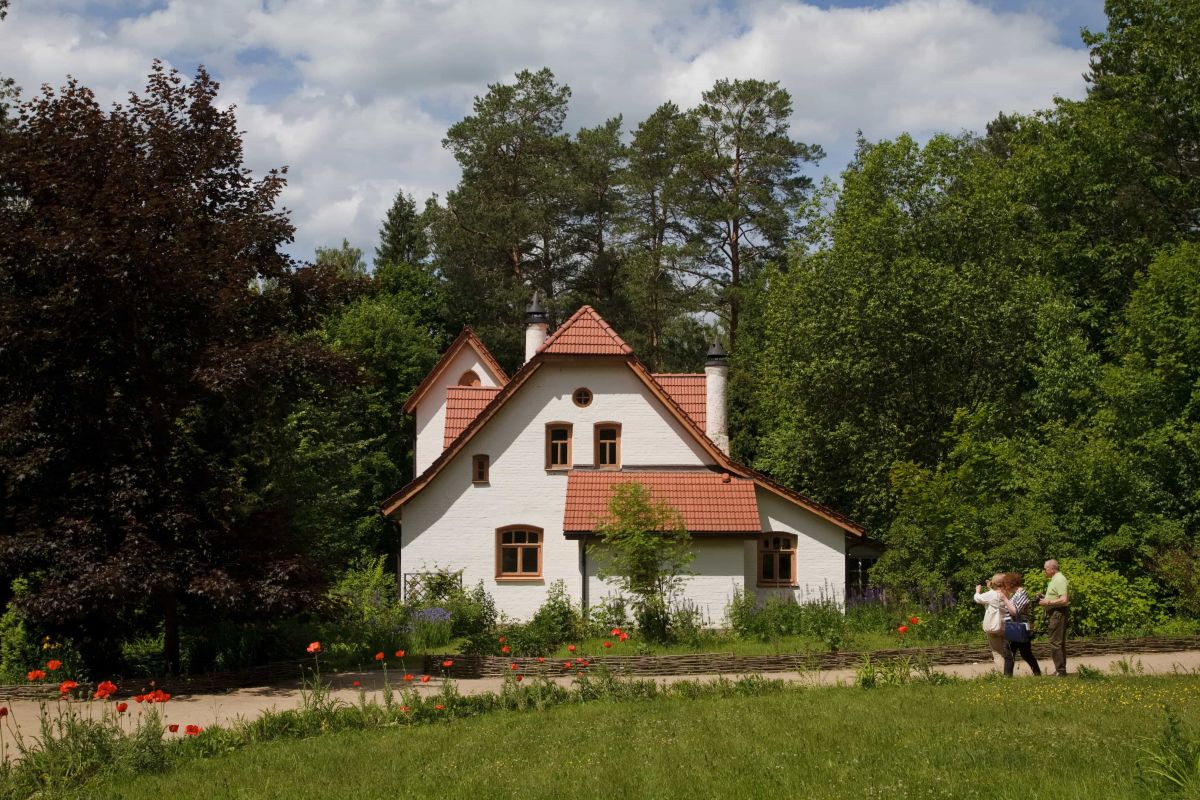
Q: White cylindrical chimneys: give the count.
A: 2